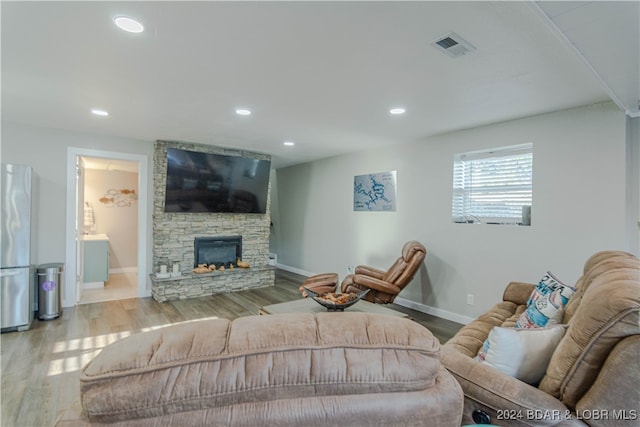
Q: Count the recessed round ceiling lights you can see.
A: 5